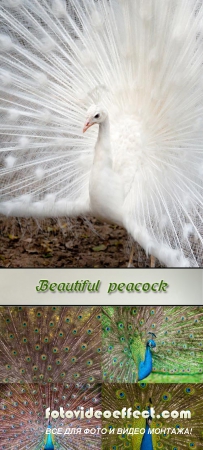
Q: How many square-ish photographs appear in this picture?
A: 4